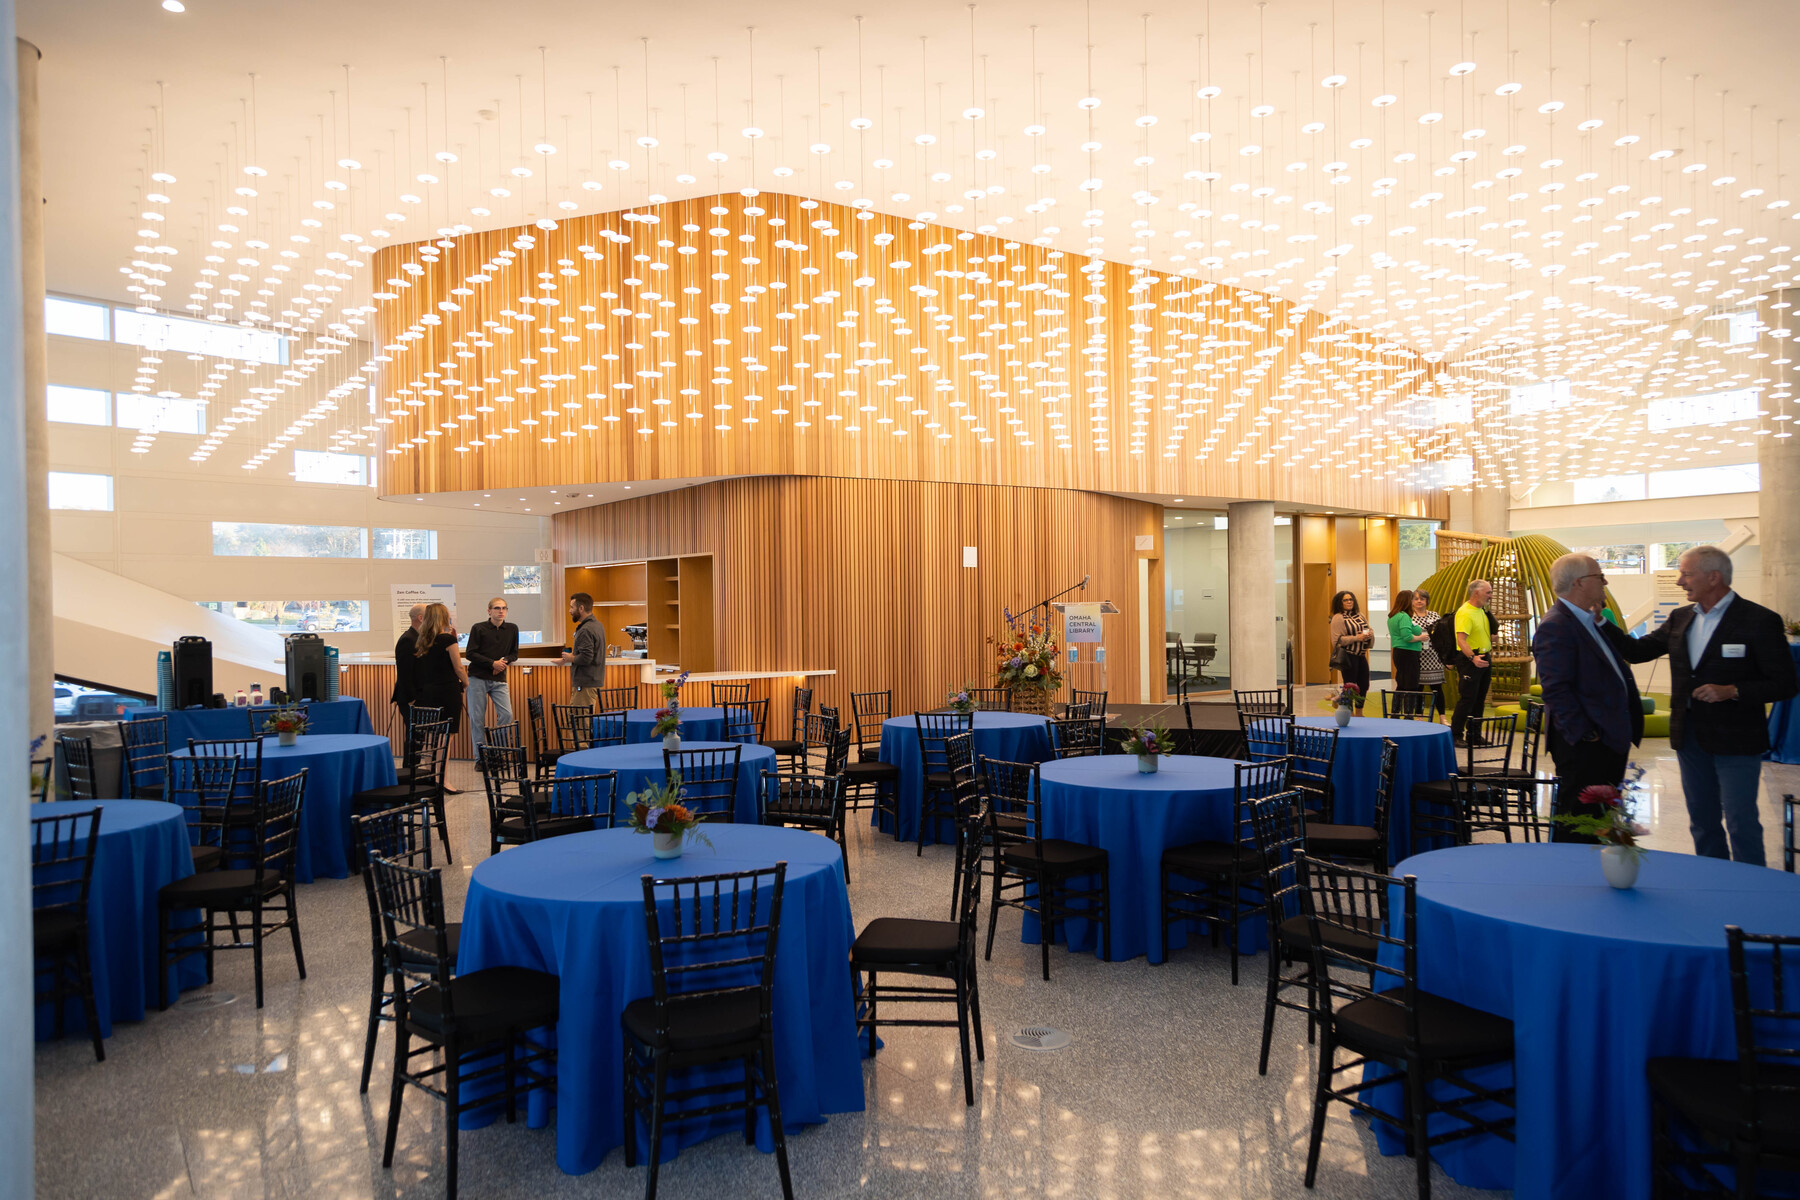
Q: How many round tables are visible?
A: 9